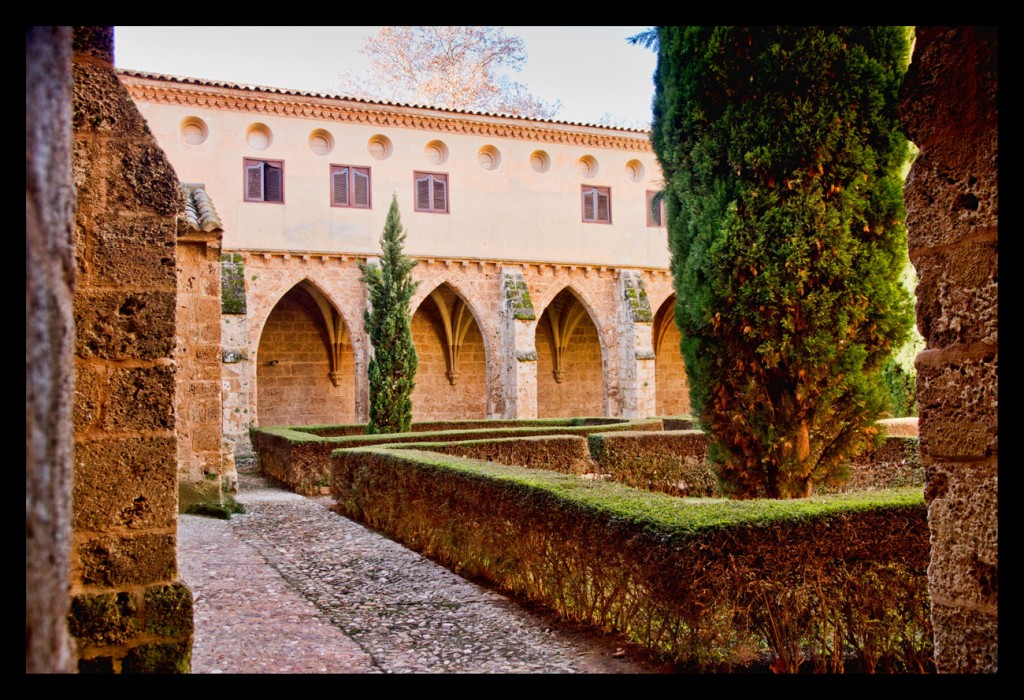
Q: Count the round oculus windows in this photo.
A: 9